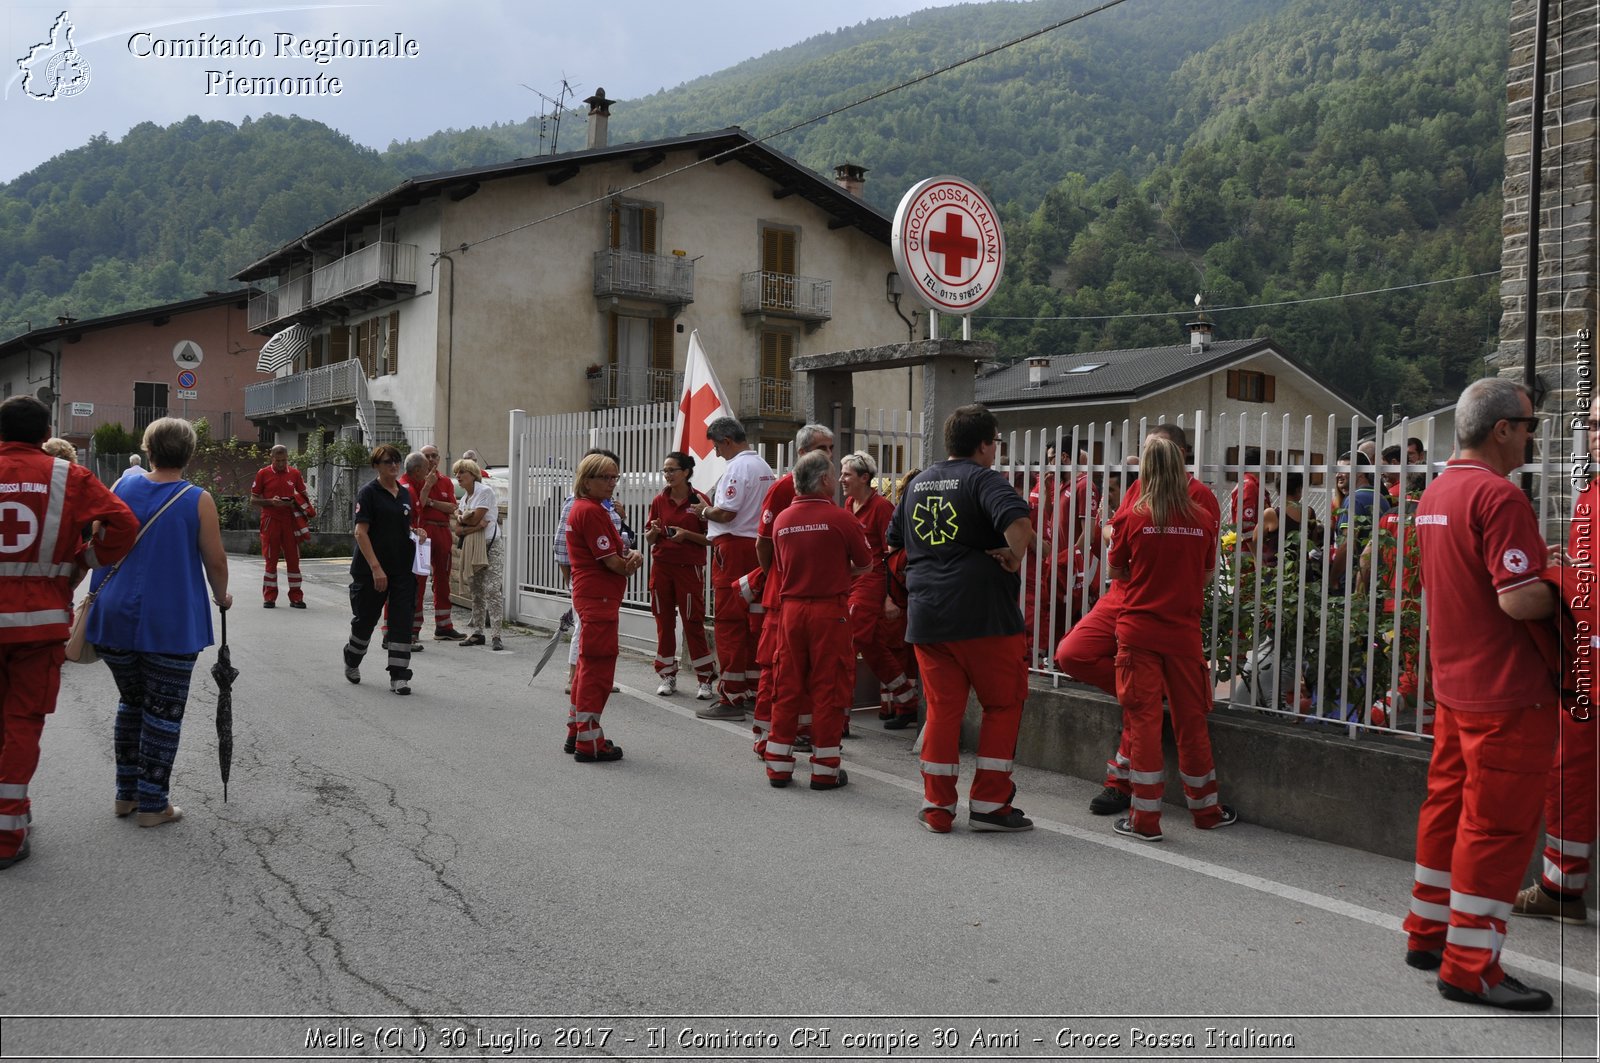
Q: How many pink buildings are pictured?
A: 1